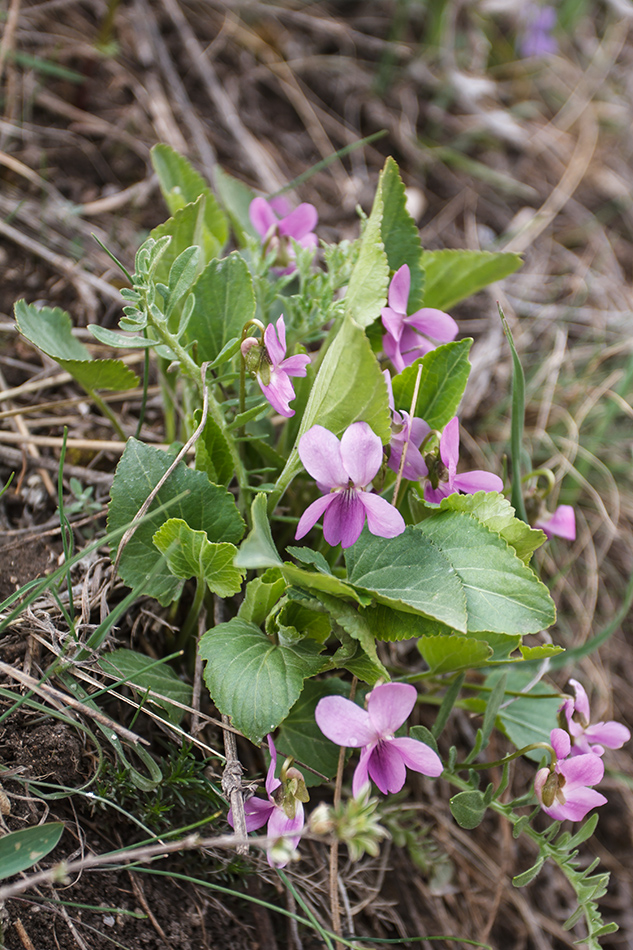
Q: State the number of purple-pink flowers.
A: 11